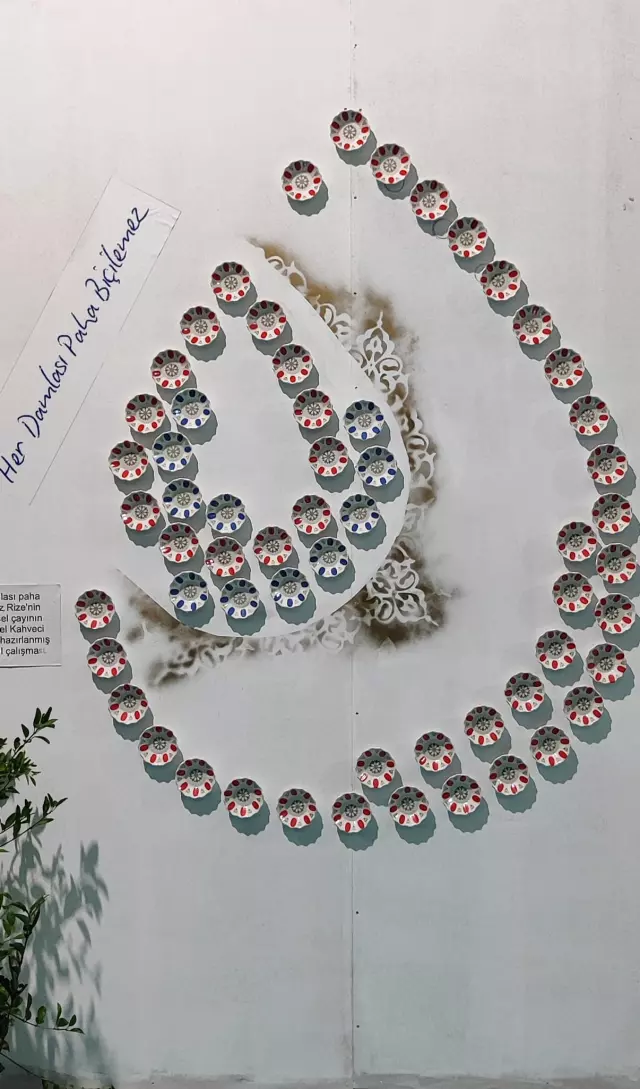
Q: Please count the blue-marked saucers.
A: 11